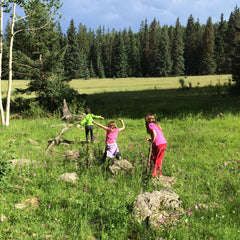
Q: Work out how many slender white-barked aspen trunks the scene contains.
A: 2